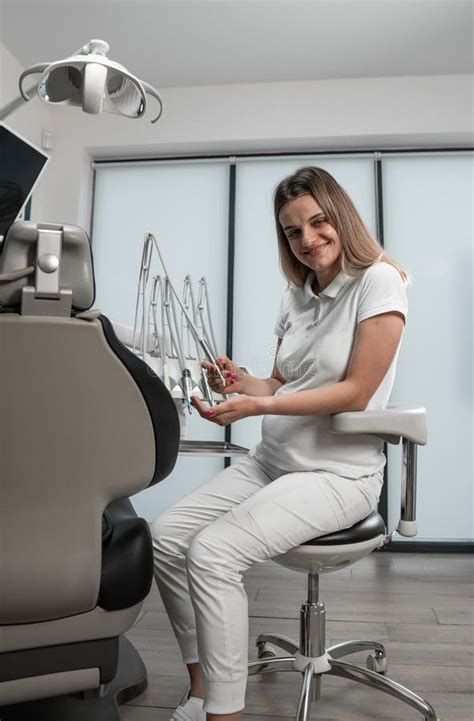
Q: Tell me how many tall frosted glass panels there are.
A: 3